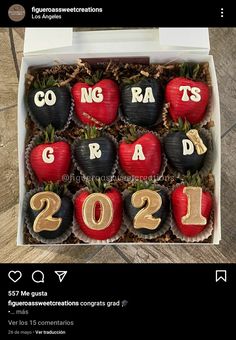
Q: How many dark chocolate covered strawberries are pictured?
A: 6